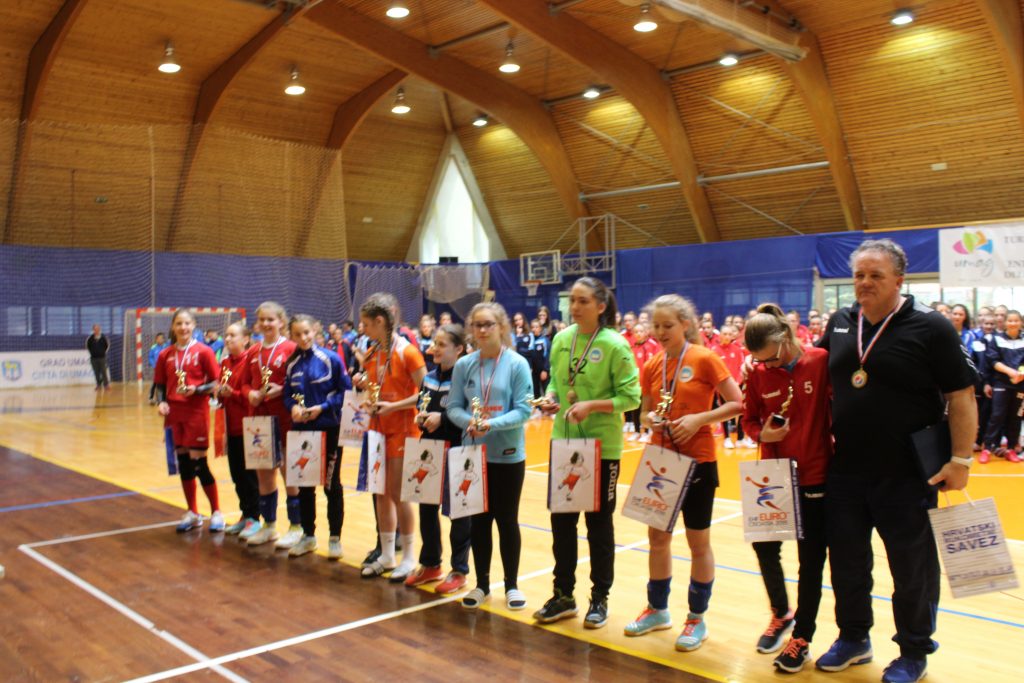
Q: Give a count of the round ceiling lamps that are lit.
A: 10